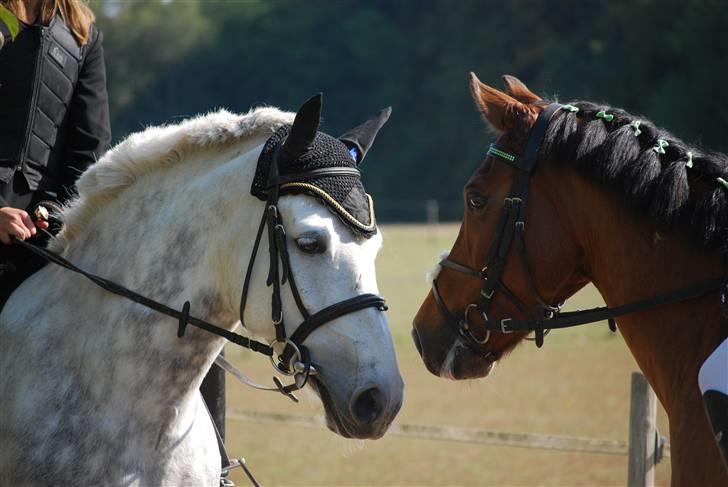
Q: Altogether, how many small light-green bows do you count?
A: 6